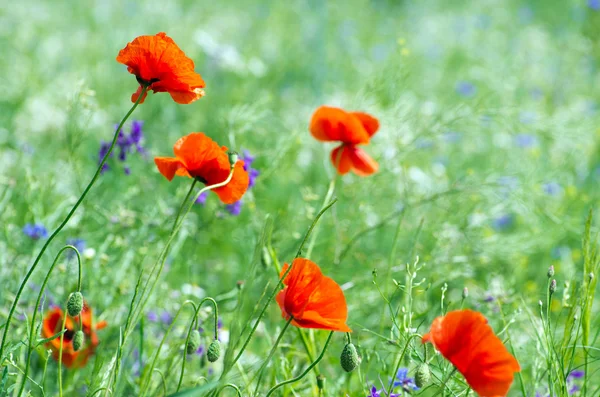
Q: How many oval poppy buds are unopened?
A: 6